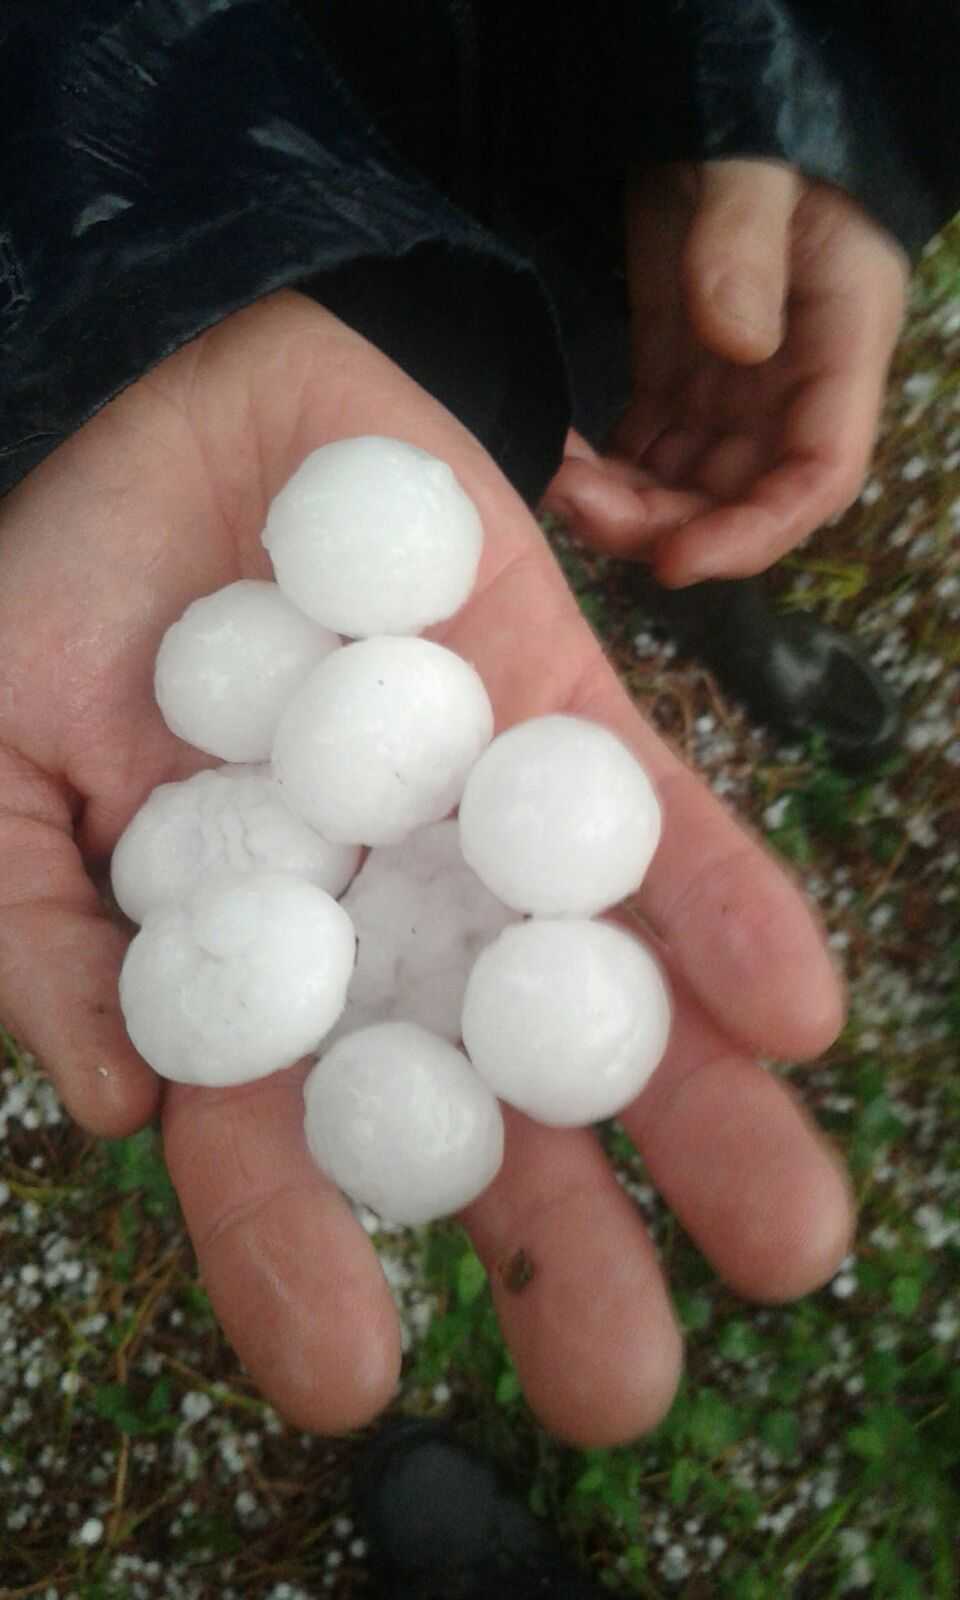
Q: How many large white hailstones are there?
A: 9